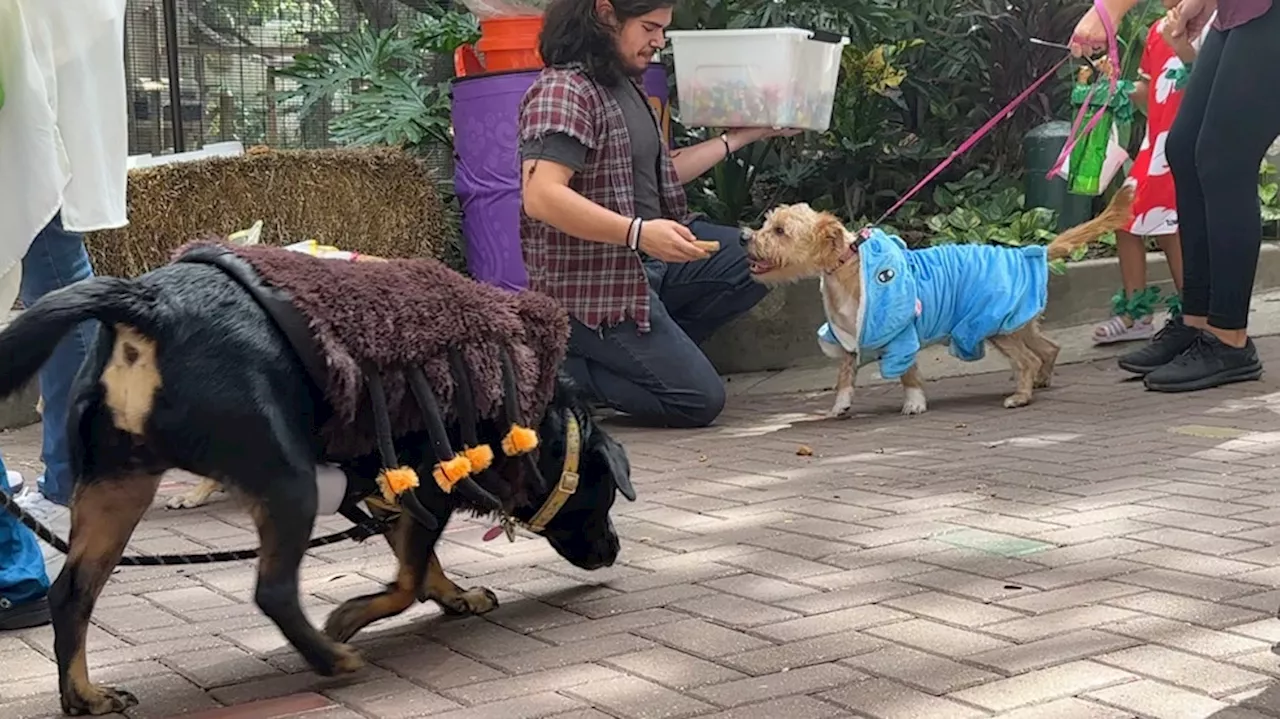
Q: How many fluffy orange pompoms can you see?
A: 4